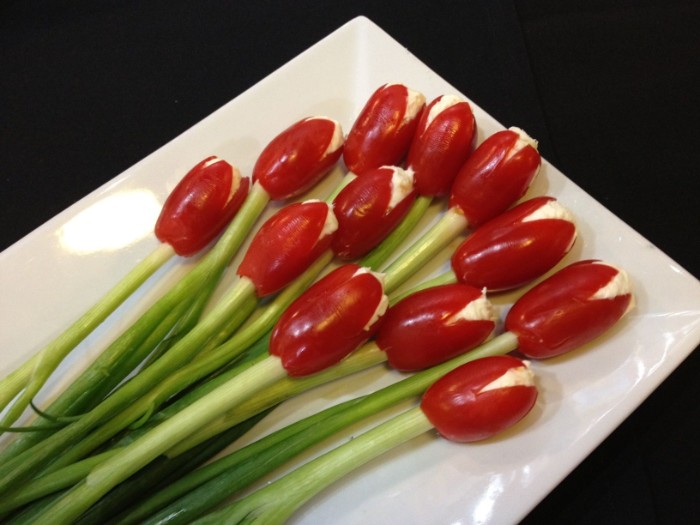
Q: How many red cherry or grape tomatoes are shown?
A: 12